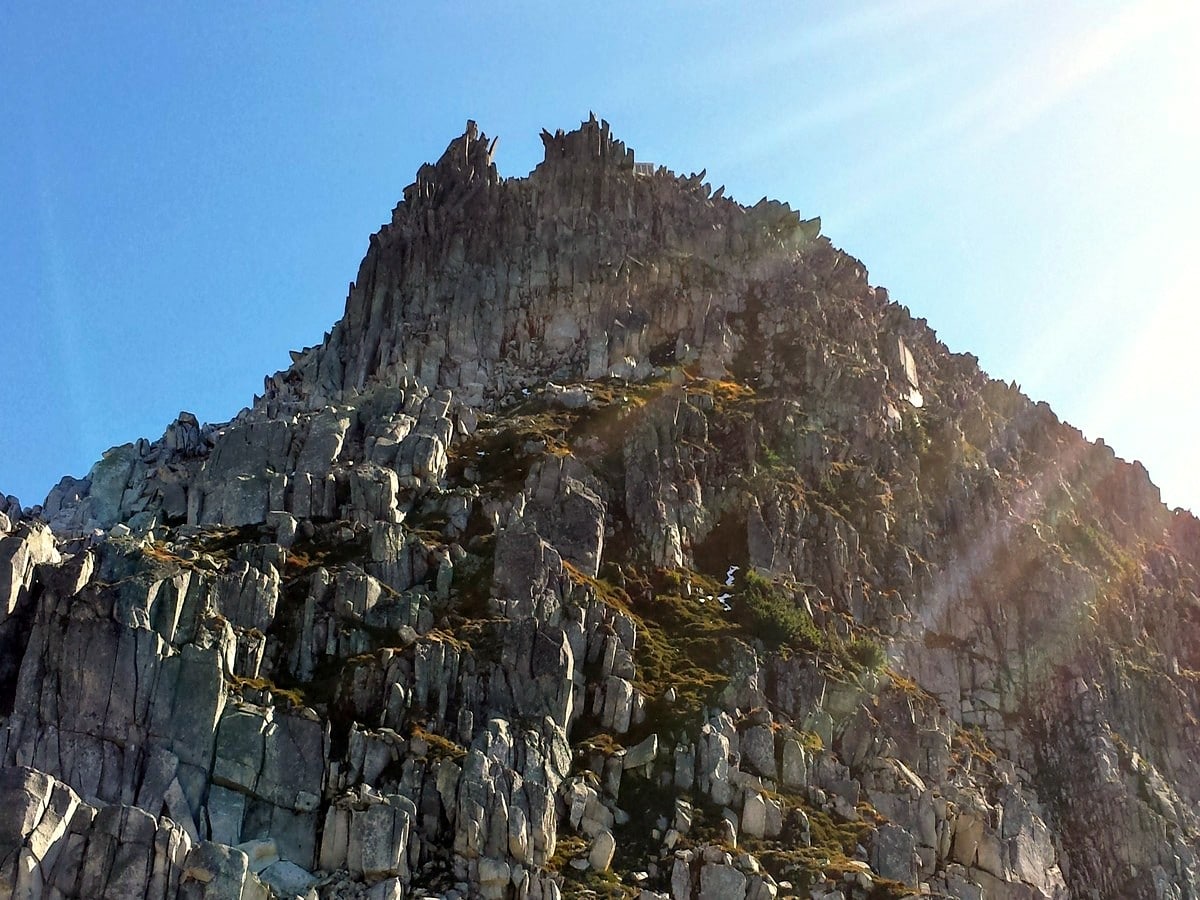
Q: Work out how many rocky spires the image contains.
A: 2